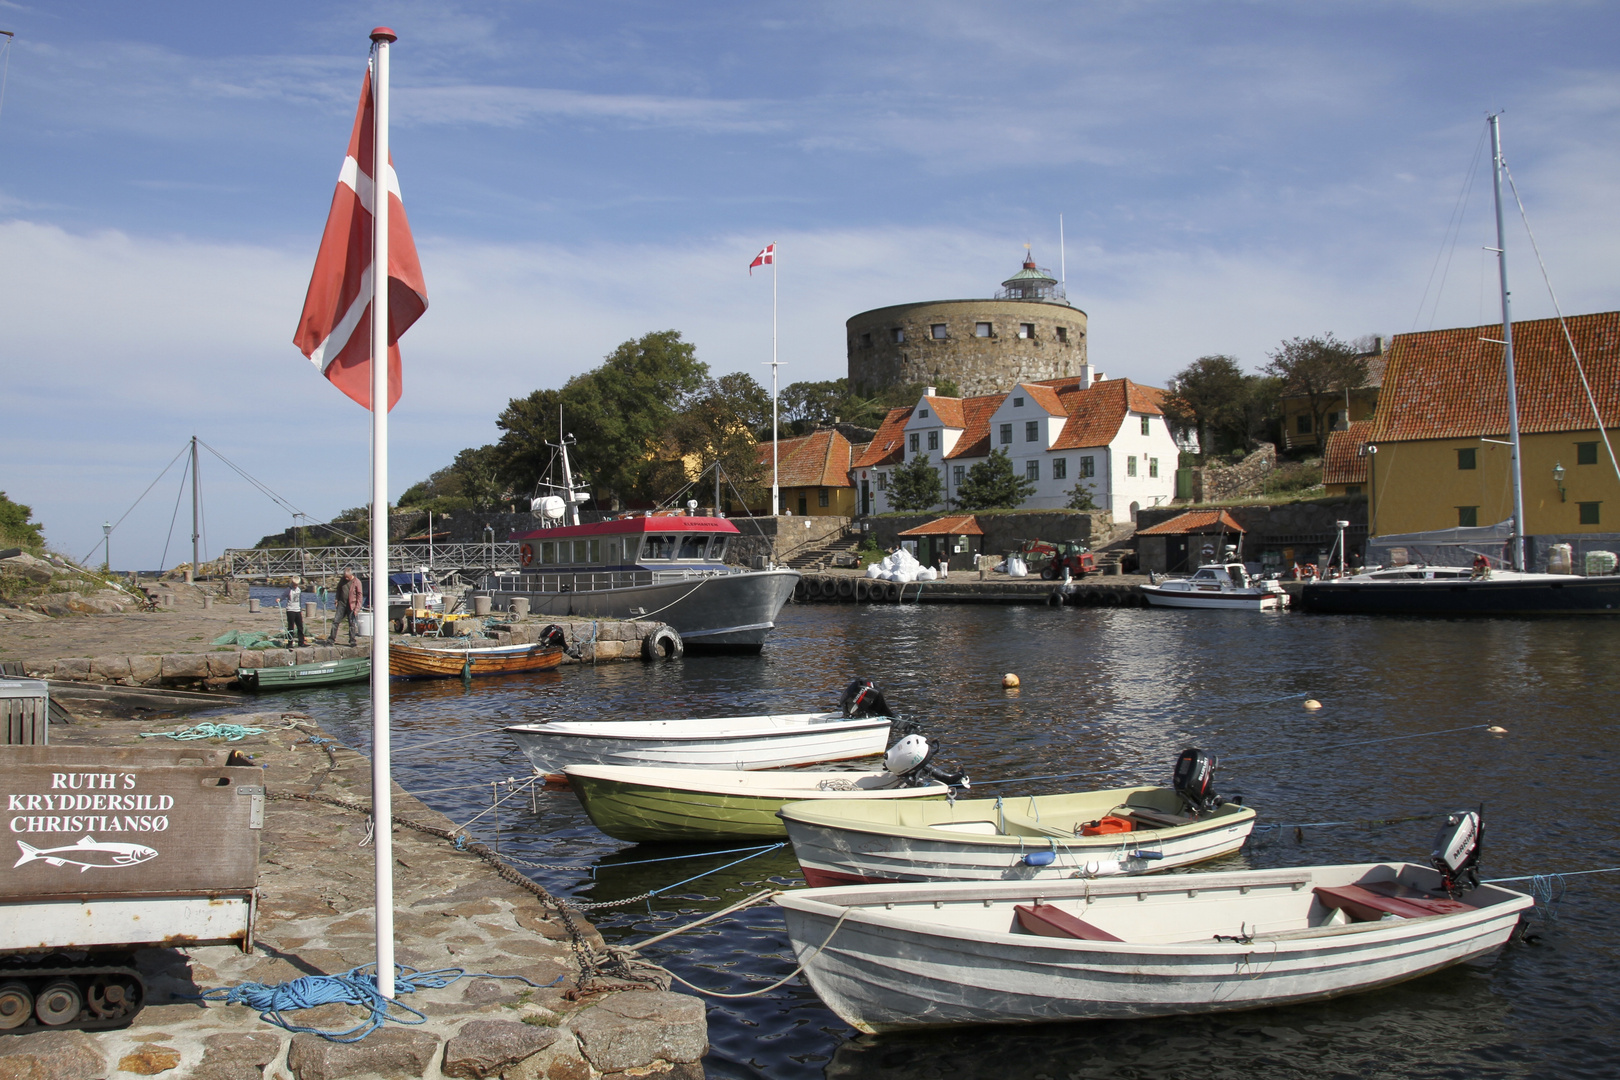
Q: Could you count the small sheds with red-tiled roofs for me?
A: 2